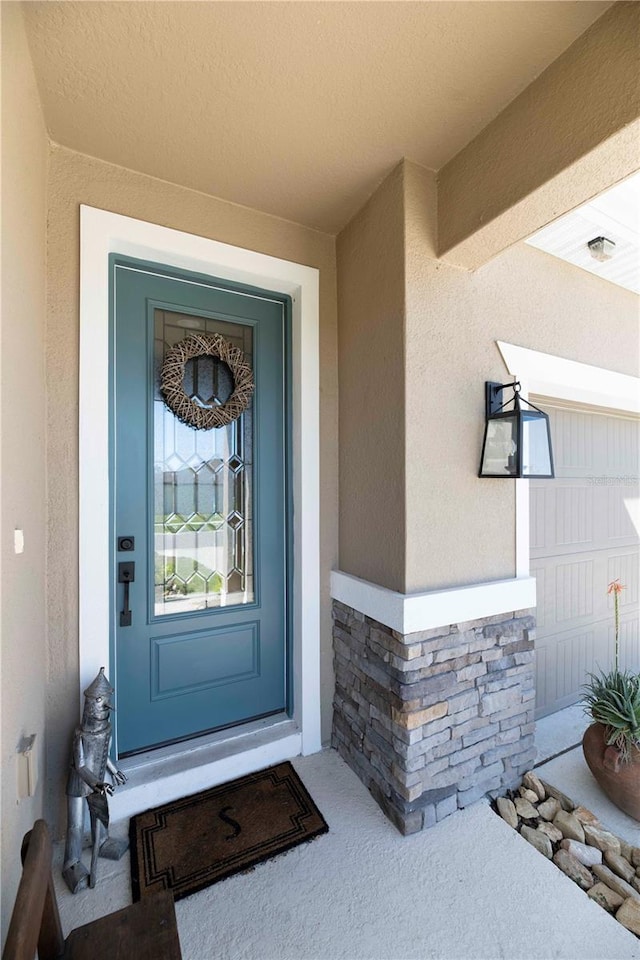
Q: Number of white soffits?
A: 1